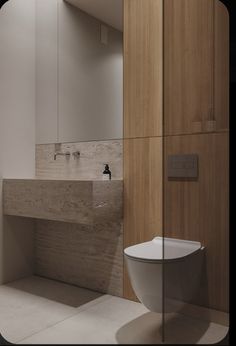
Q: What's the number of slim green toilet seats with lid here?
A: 0